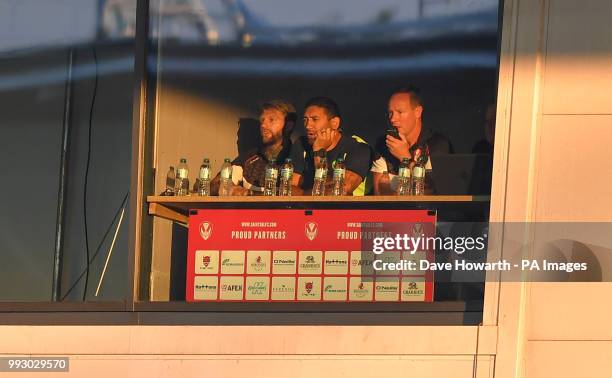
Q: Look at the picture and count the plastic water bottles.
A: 9